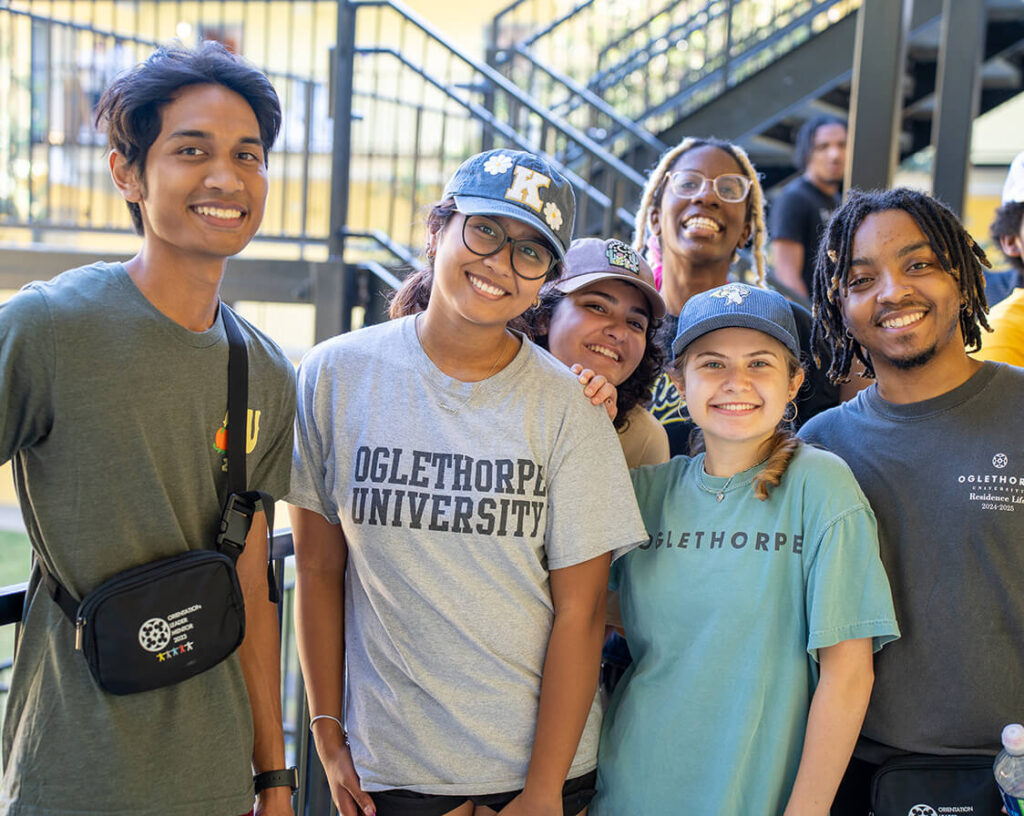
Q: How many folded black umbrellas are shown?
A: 0